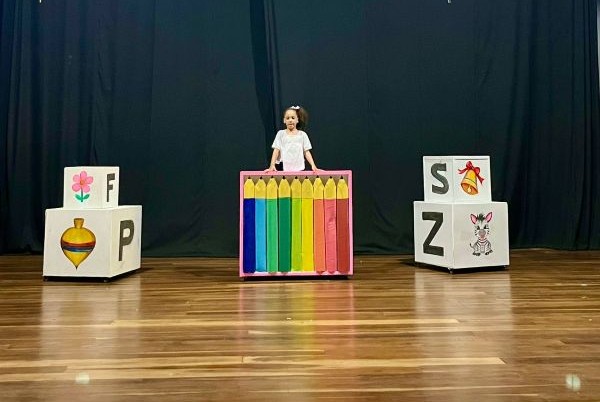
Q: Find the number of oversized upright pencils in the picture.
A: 9